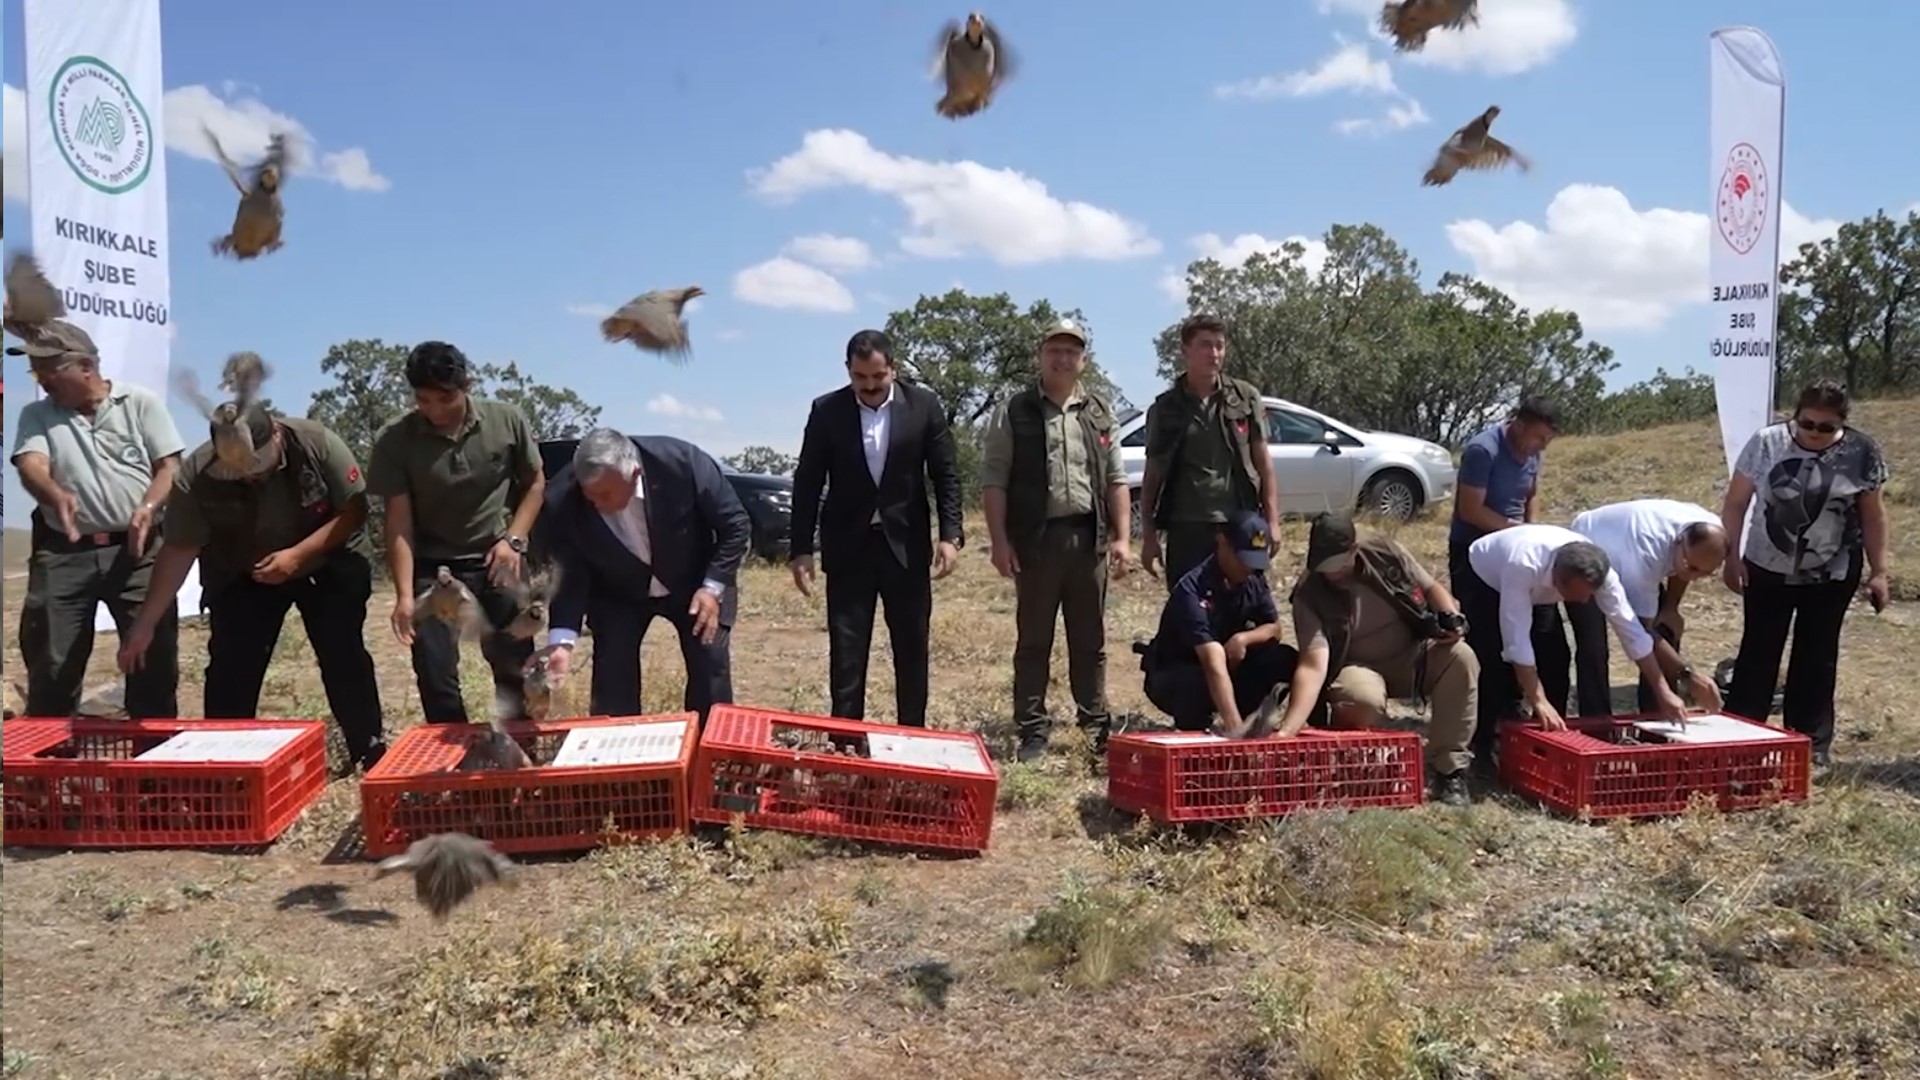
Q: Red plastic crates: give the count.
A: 5